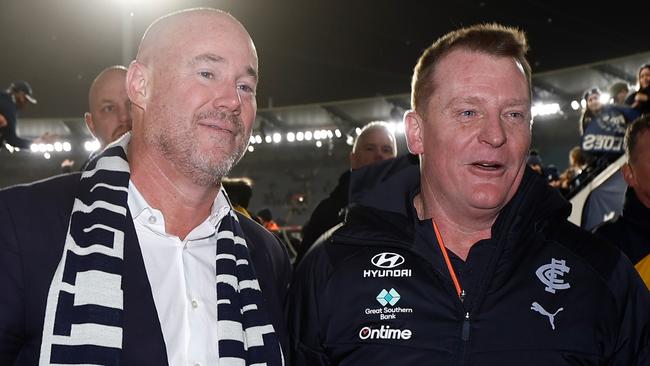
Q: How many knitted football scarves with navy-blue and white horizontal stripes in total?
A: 1